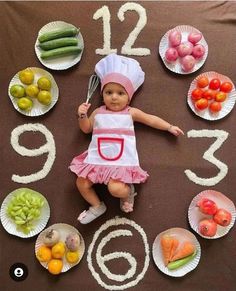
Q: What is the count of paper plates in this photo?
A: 8